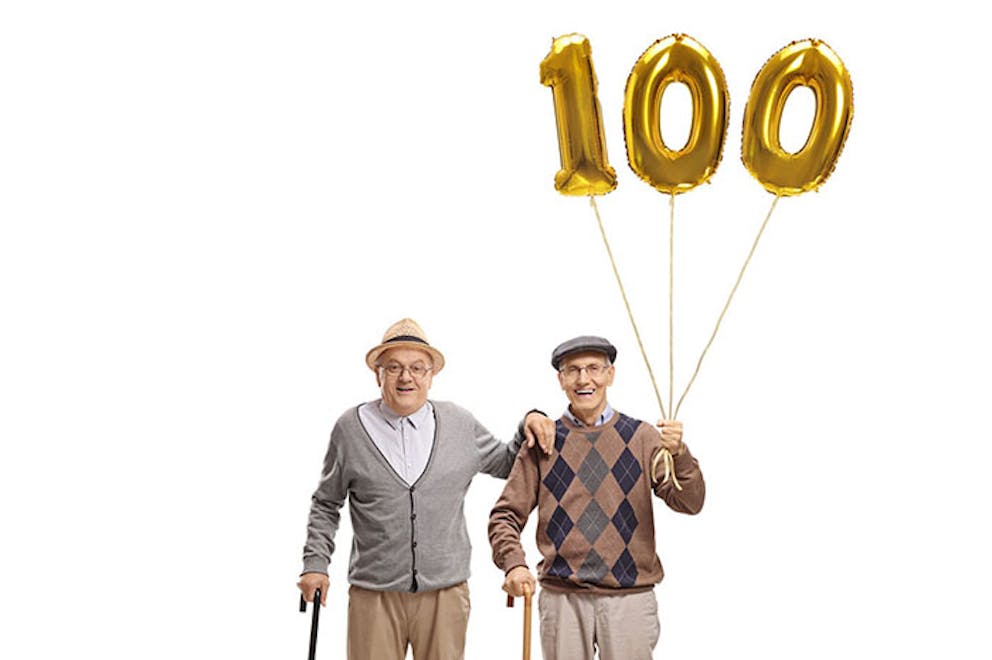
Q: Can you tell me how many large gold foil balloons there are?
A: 3